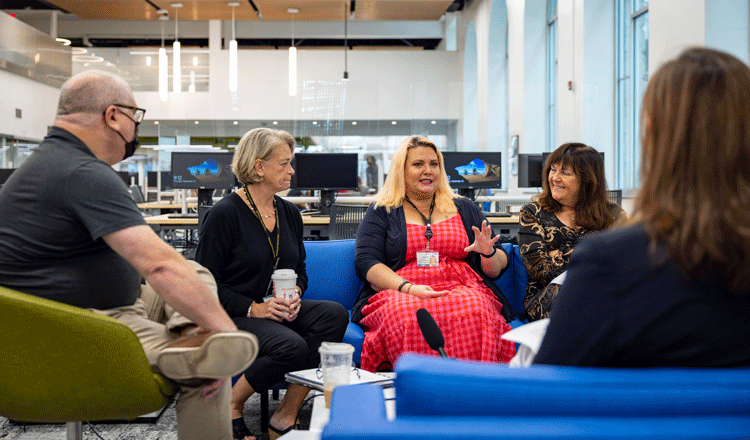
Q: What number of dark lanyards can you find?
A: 2